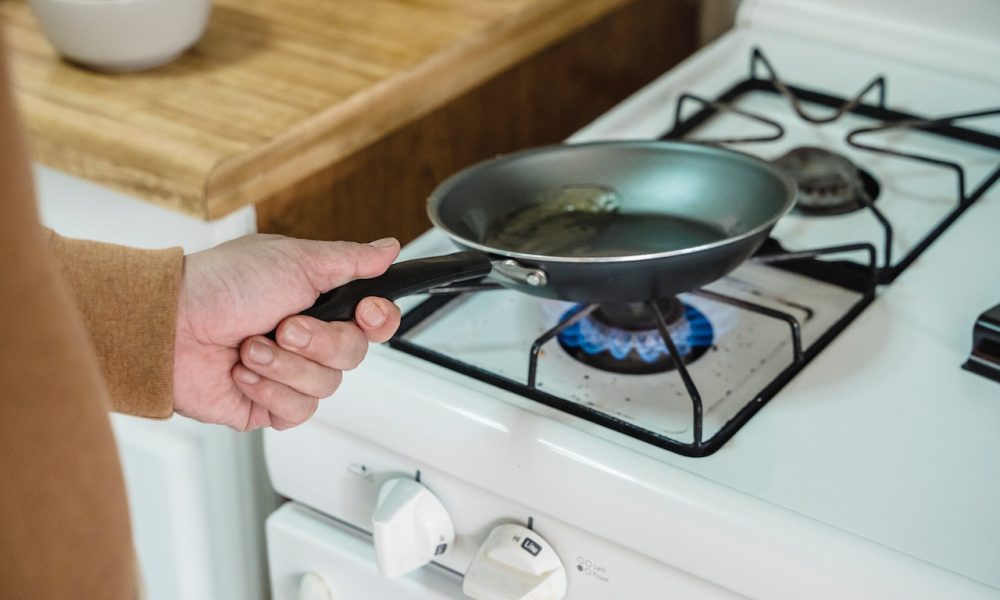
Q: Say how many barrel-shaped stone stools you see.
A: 0